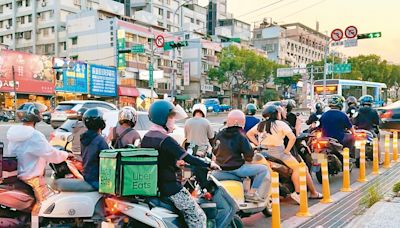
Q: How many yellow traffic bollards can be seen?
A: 8